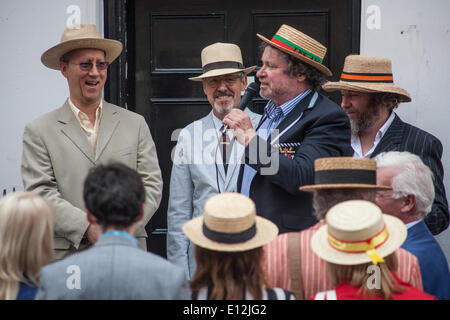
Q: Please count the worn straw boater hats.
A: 5